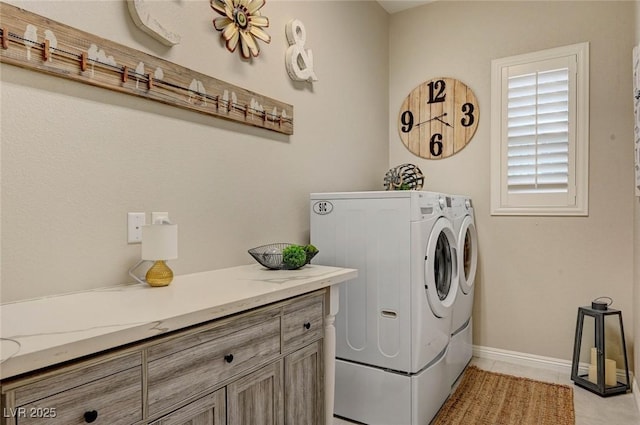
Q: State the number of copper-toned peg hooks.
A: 10